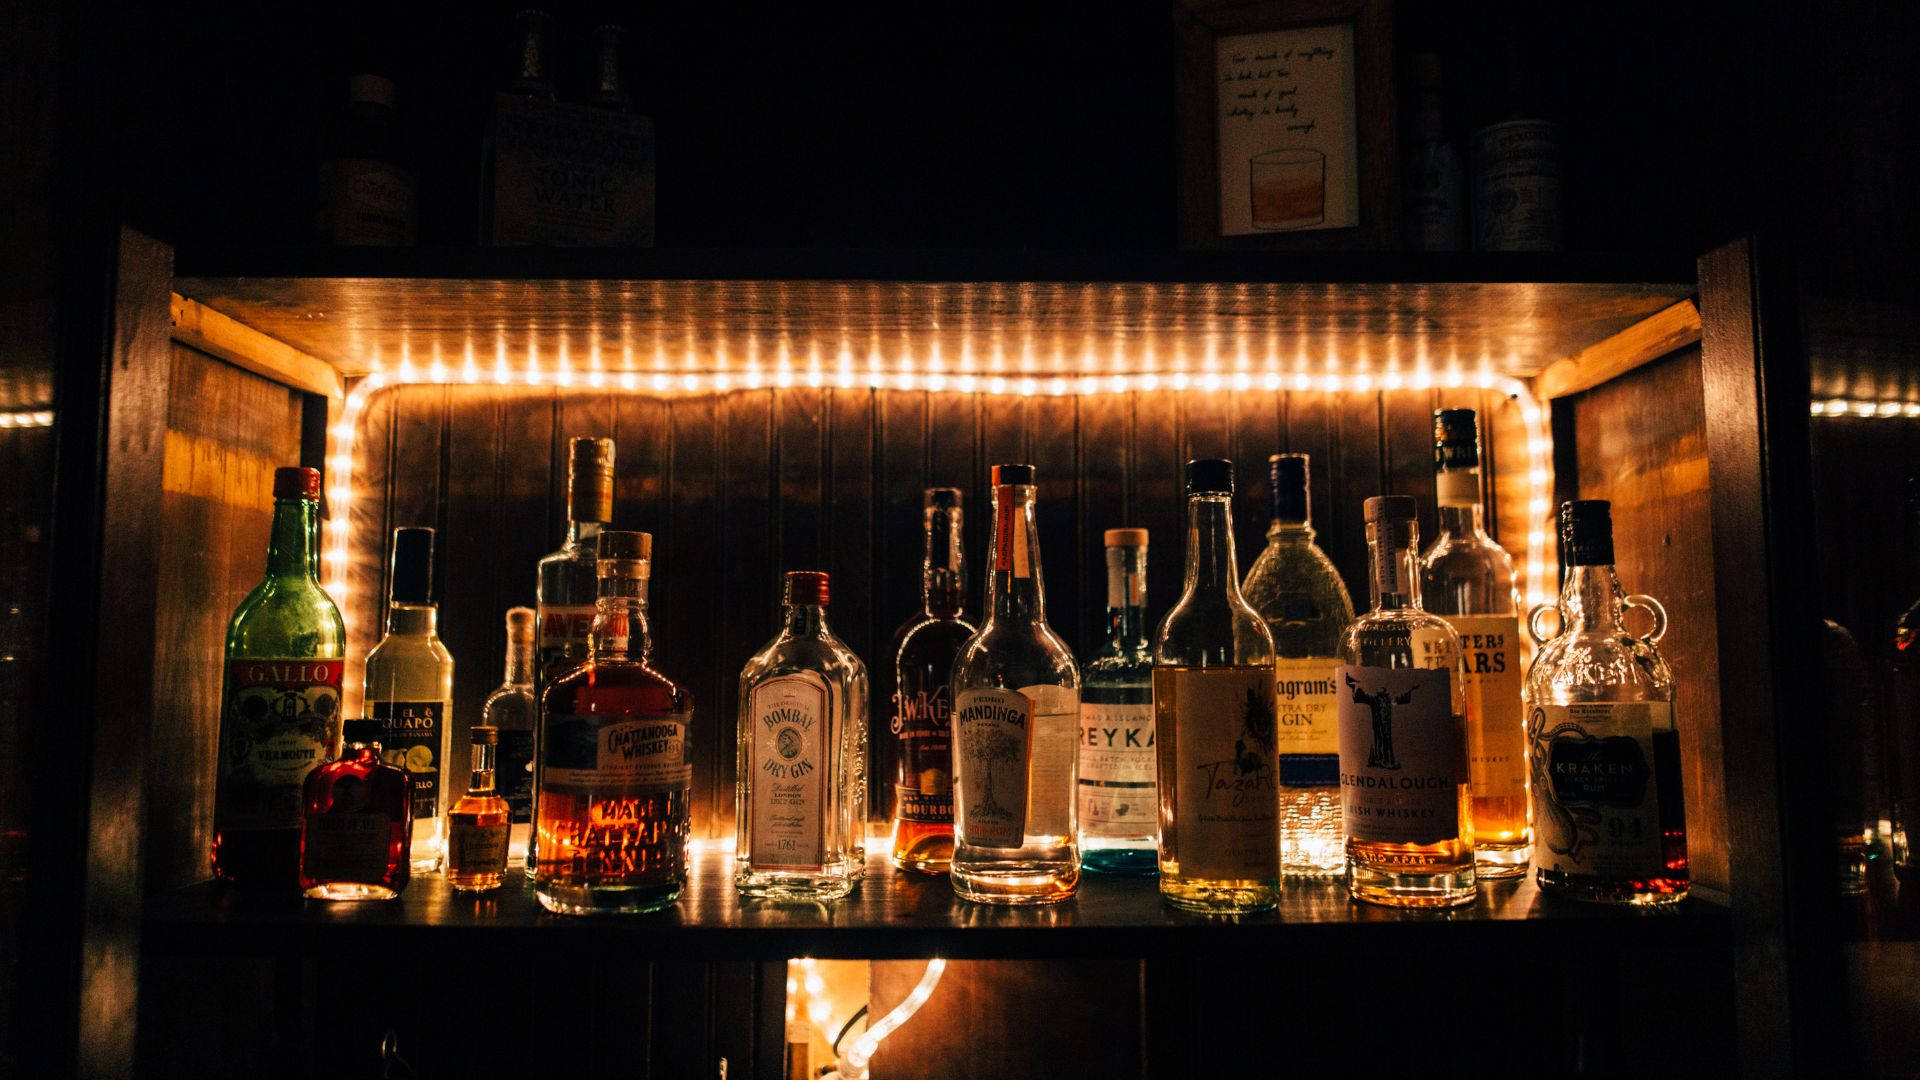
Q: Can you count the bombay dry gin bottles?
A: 1